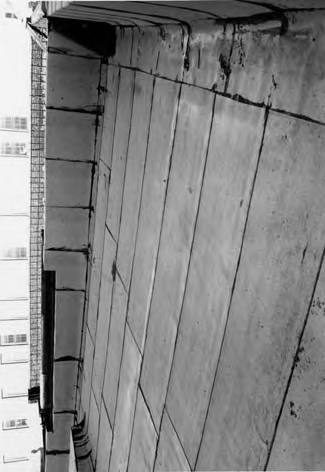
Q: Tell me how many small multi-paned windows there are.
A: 5